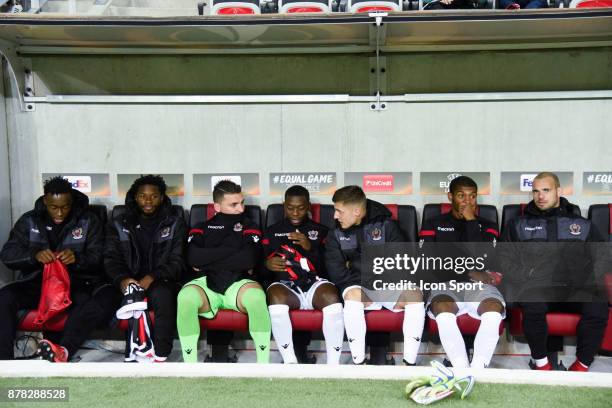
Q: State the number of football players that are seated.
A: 7